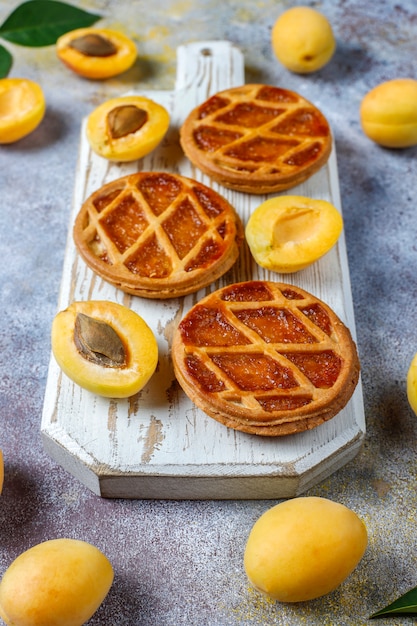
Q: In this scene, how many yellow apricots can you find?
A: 11